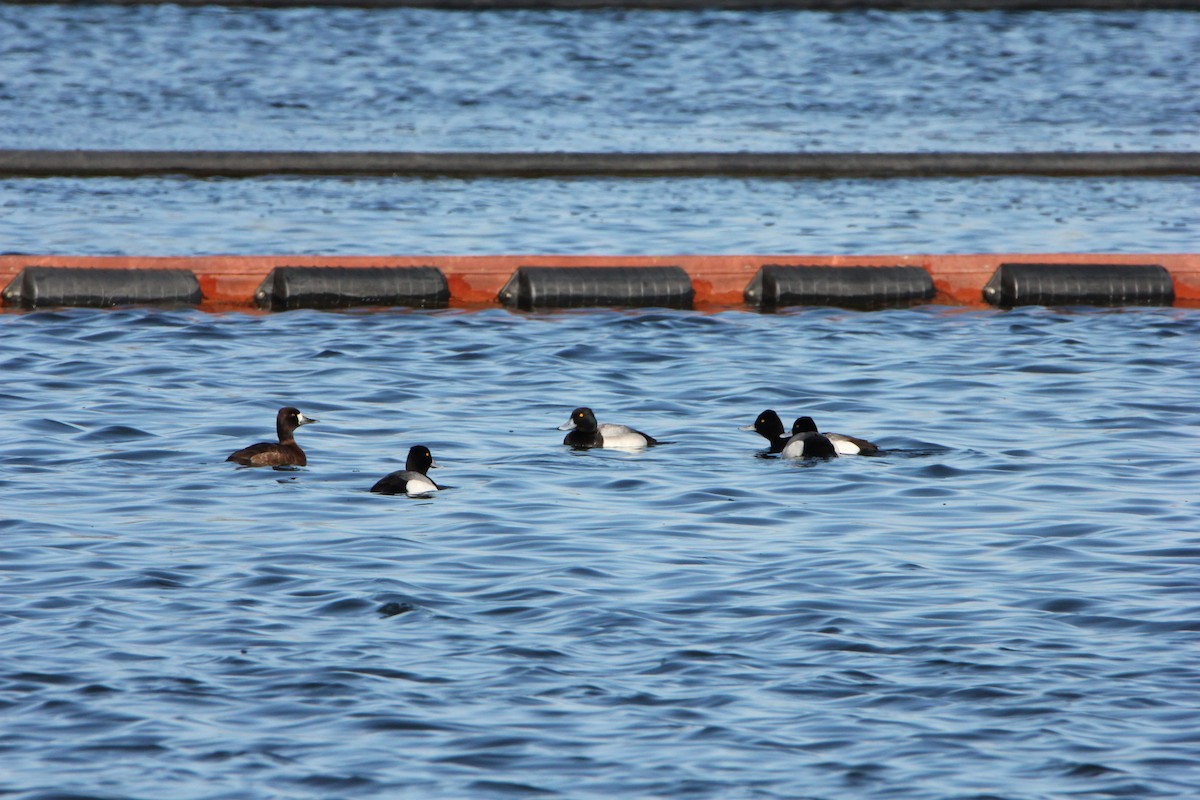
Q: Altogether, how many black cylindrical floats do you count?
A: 5